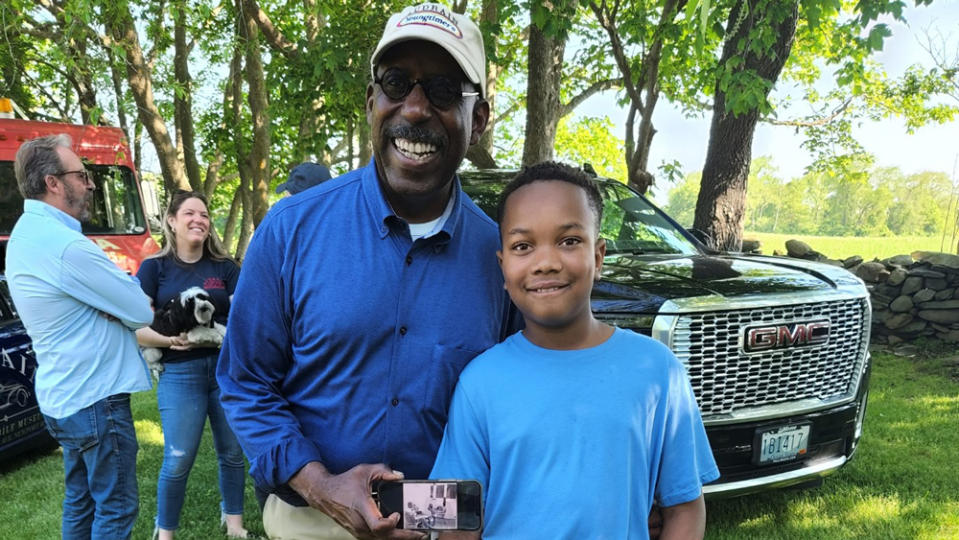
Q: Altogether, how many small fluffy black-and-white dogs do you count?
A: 1